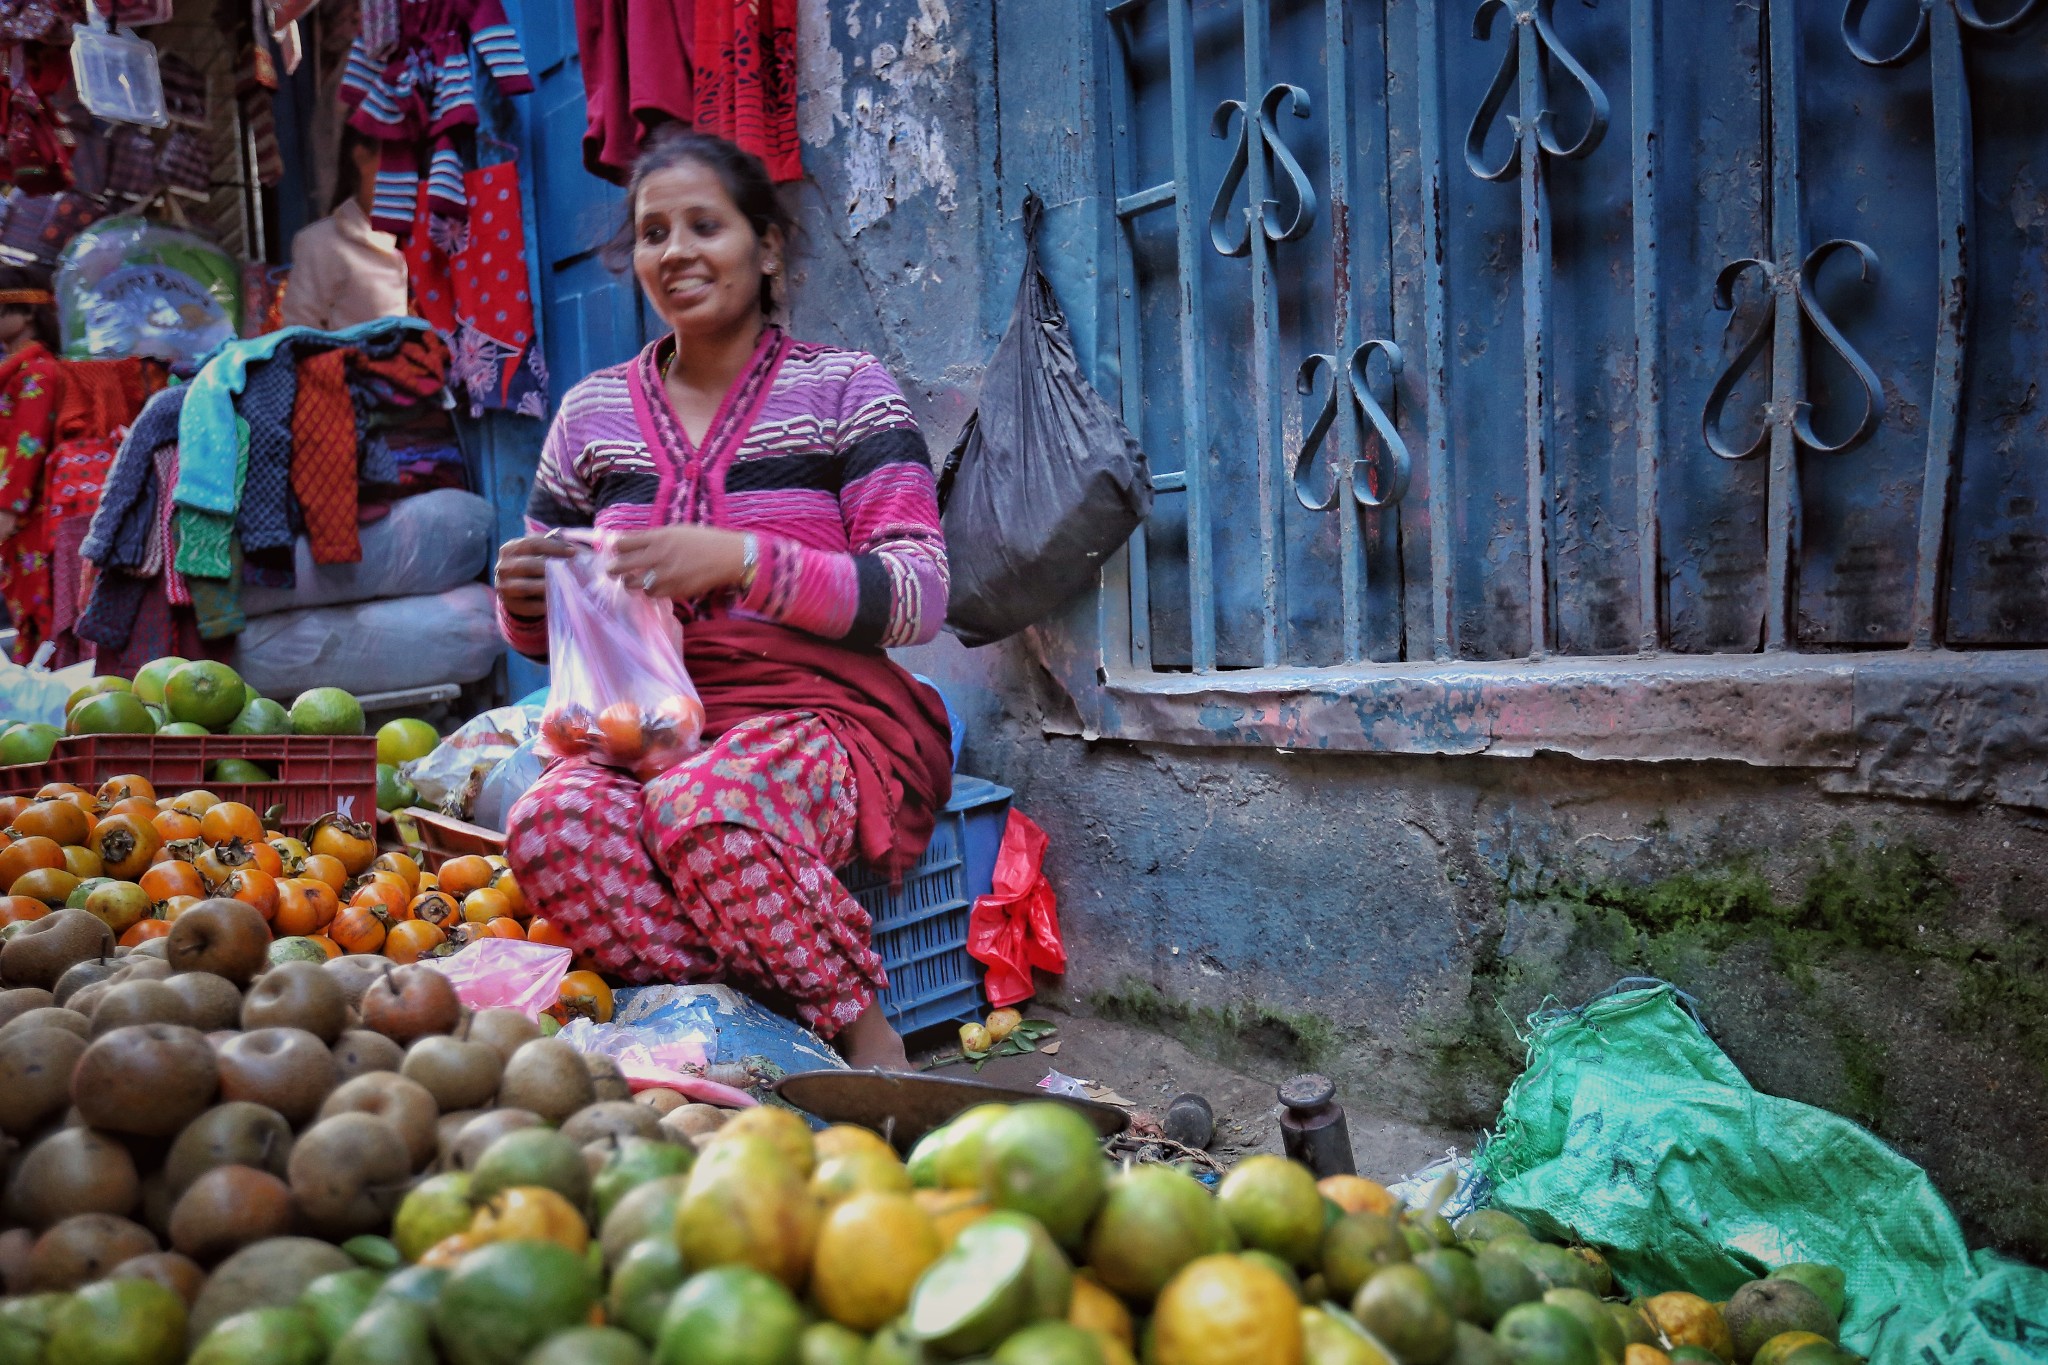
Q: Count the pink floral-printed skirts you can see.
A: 1